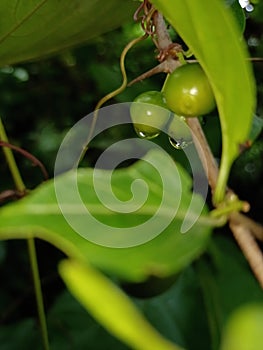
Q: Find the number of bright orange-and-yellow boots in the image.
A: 0